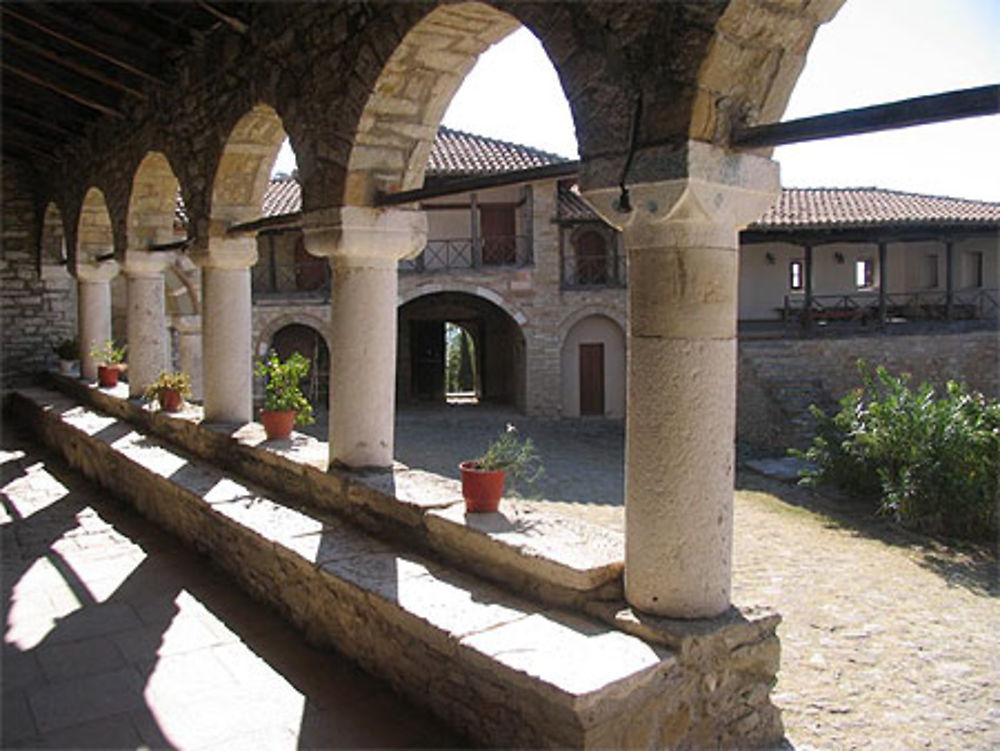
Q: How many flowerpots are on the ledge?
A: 5